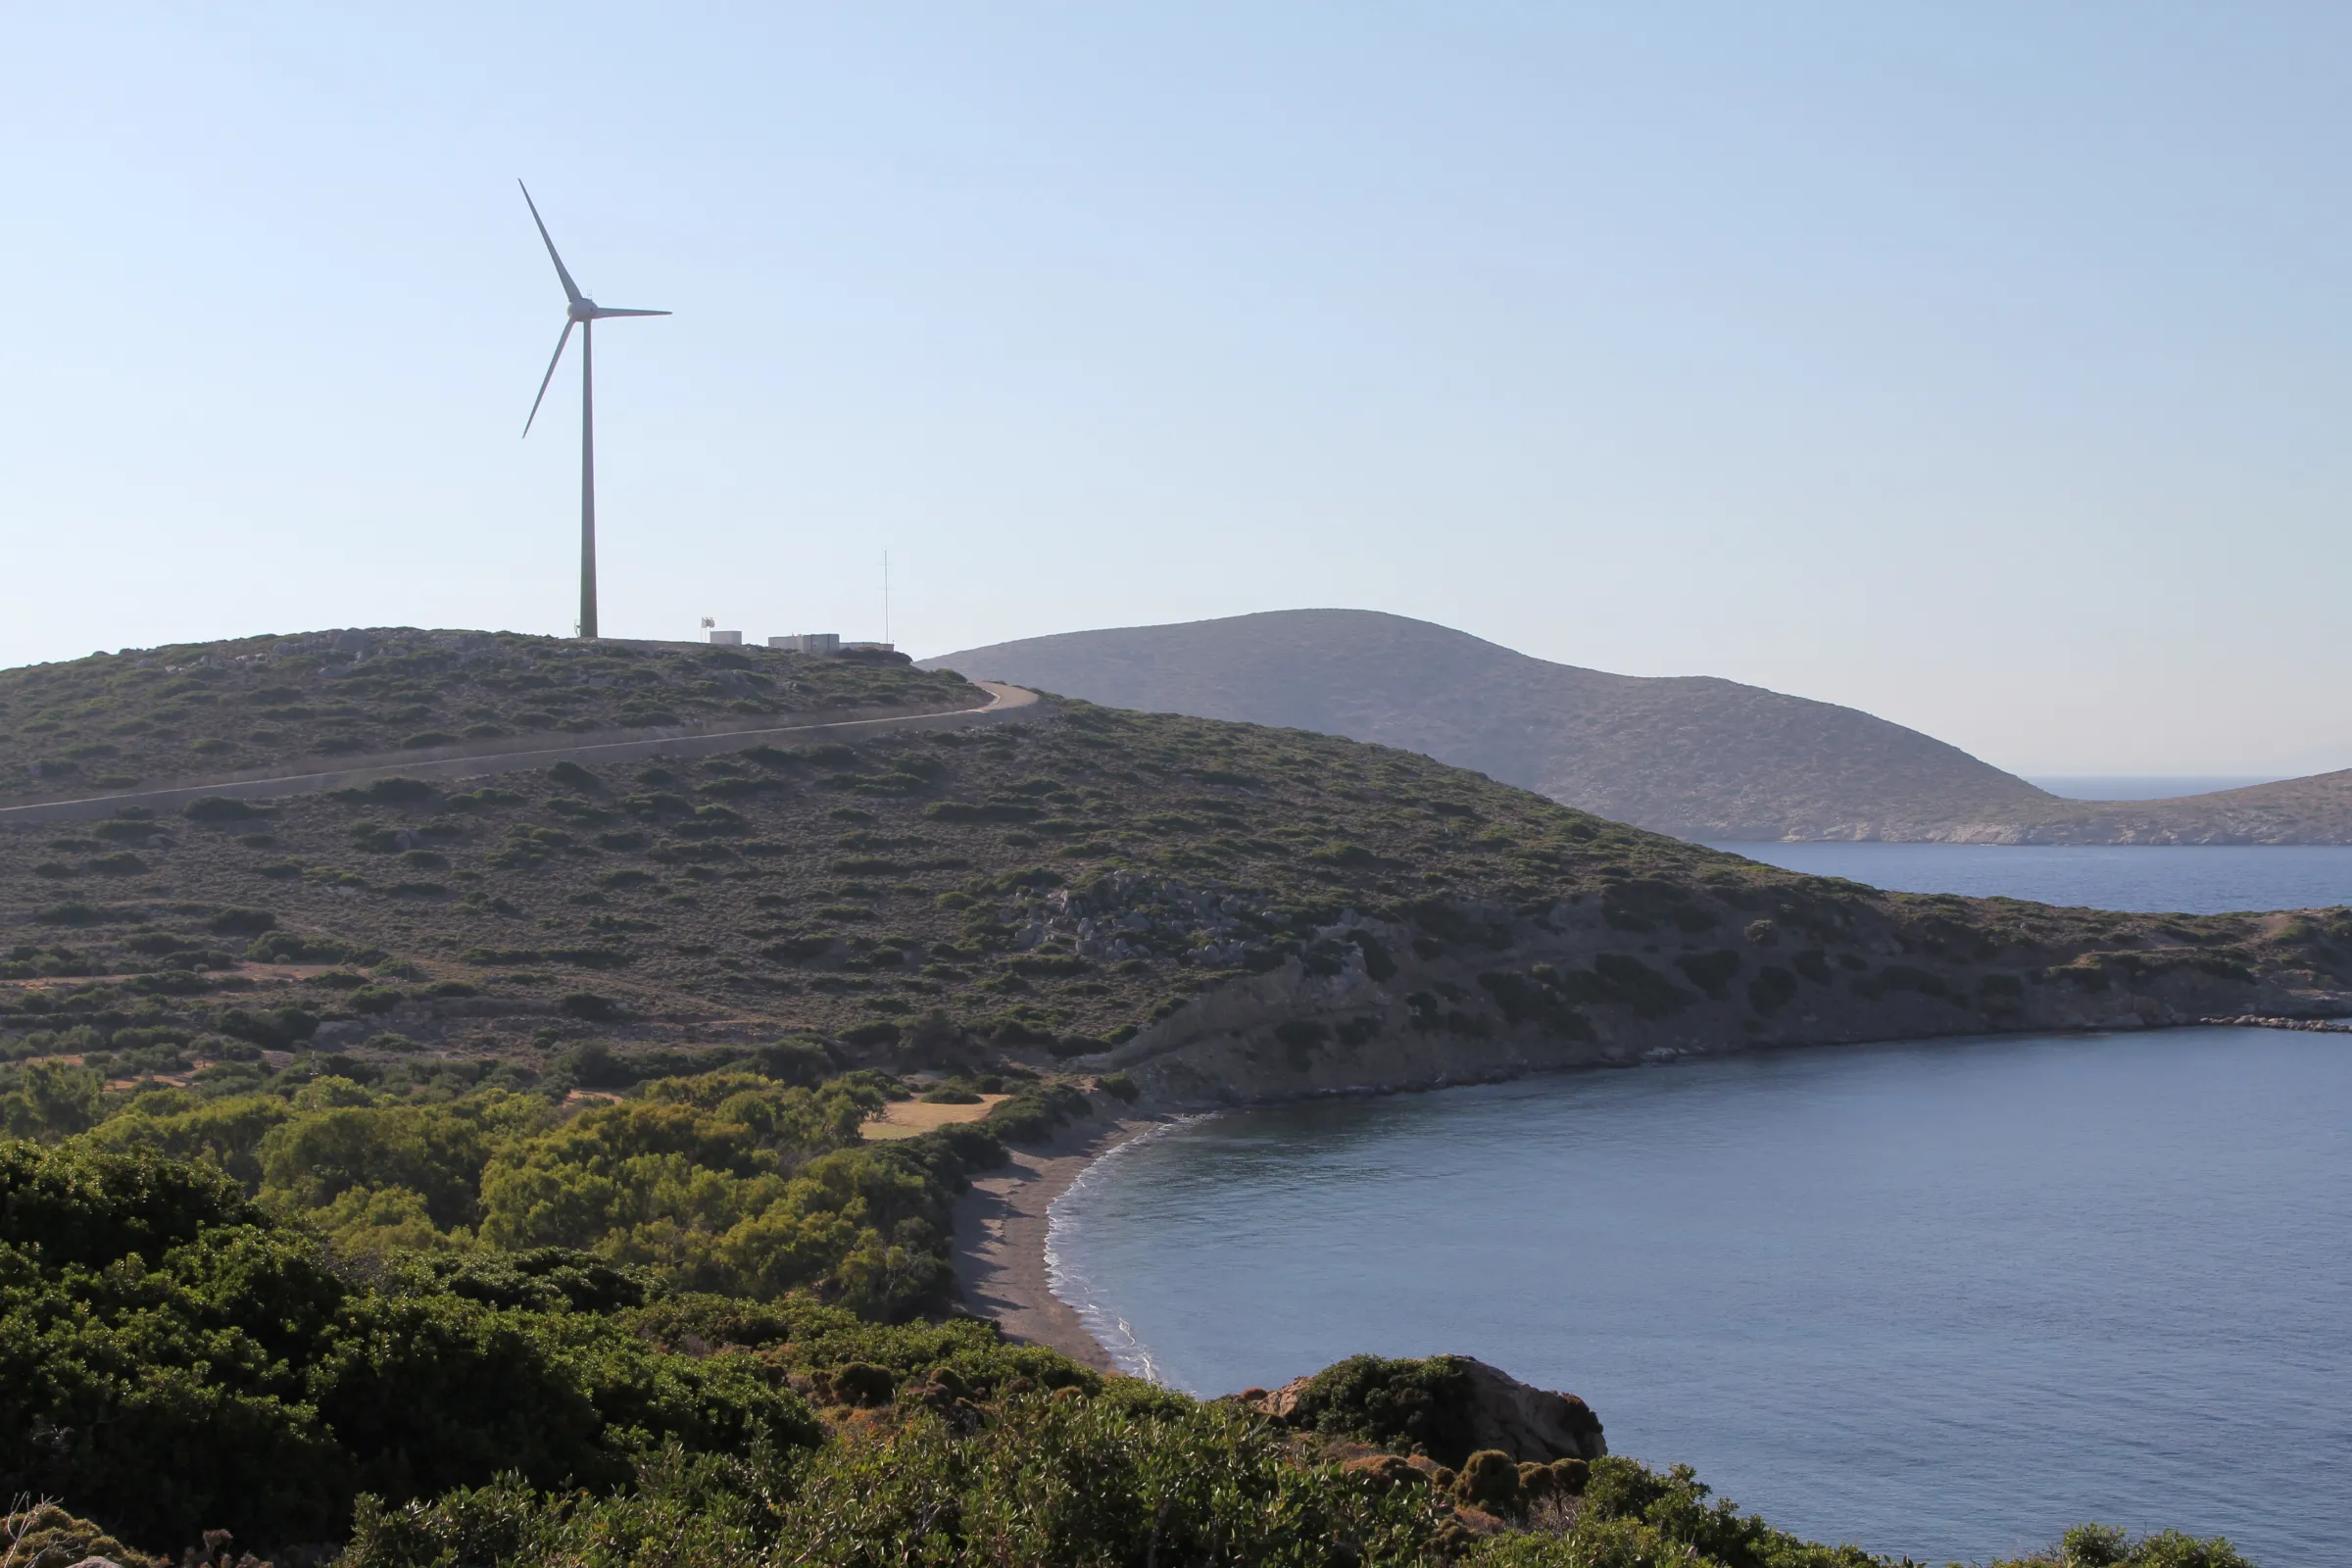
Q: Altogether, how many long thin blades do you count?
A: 3